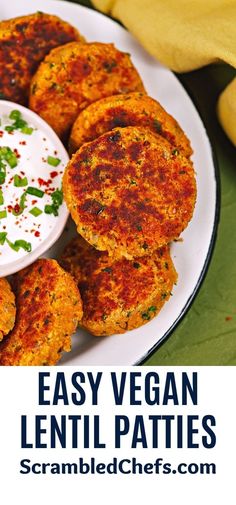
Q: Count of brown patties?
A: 7